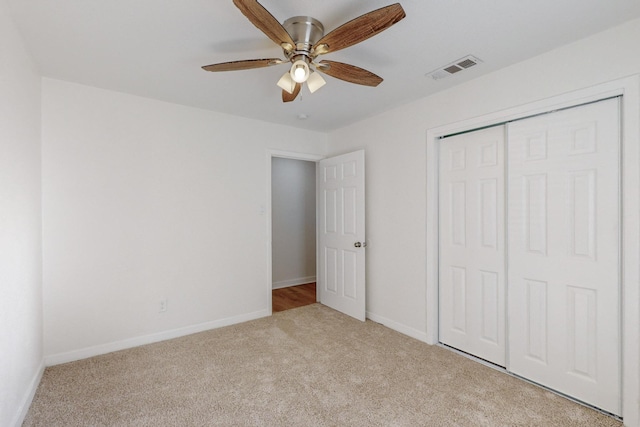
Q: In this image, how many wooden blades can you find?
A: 5